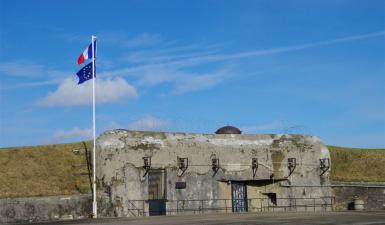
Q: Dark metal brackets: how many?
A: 6